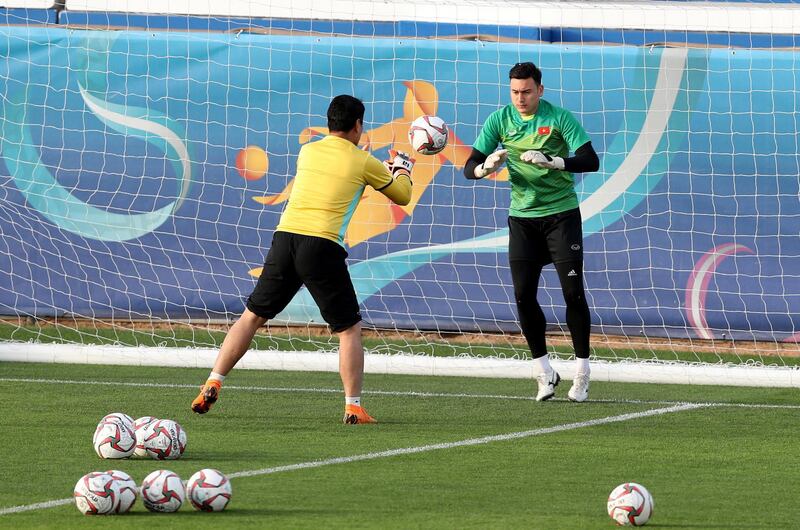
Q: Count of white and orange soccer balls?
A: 9